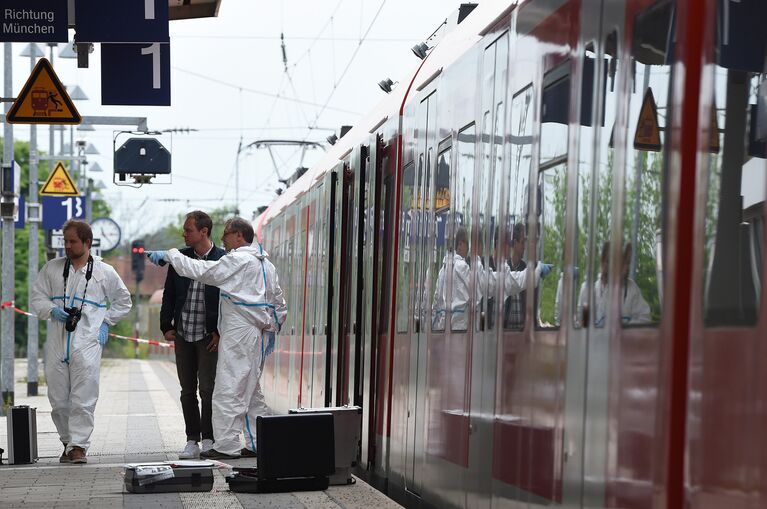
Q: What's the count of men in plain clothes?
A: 1